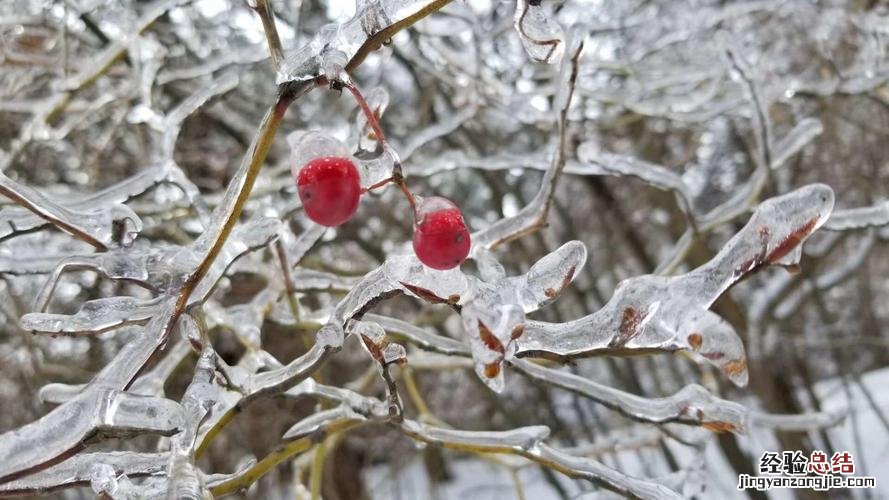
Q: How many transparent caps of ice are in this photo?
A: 2